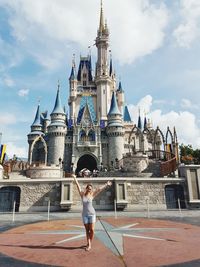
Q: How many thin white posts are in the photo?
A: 5